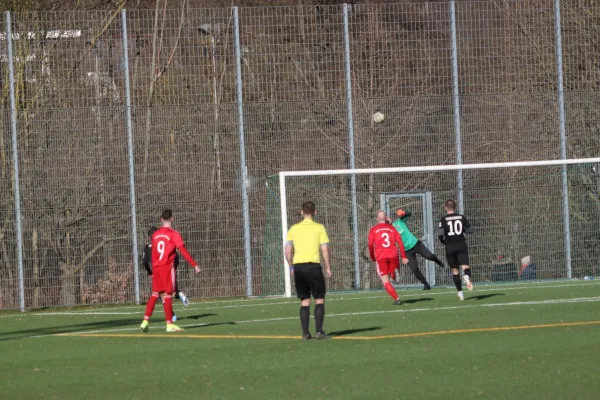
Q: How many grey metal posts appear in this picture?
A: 6